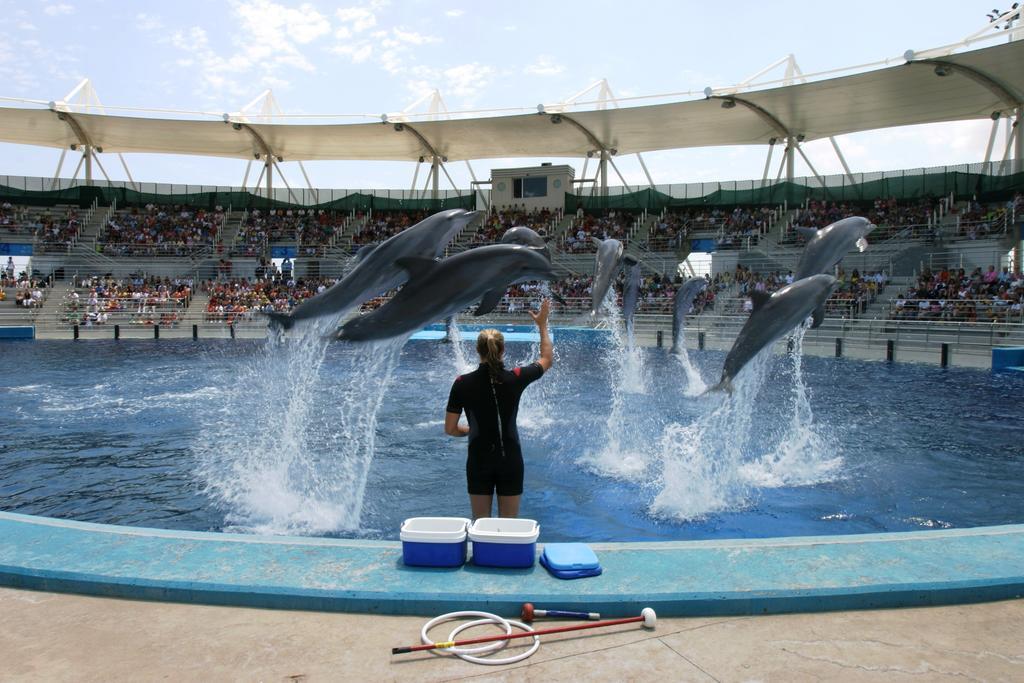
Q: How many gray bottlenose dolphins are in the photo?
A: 8